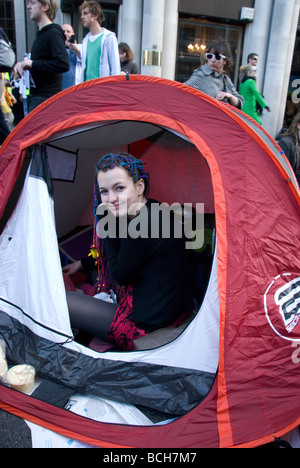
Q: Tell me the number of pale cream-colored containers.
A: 2